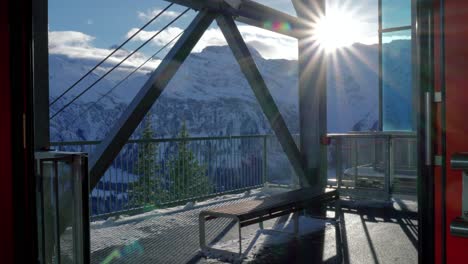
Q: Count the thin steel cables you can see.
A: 3